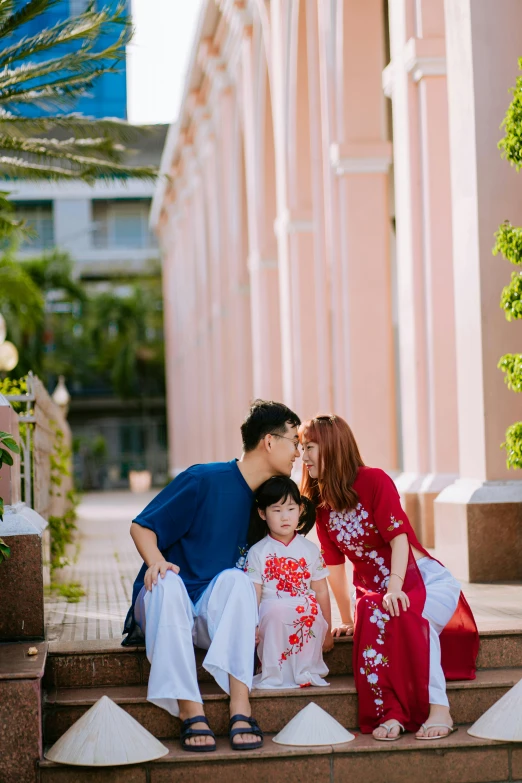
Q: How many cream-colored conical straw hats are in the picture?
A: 3